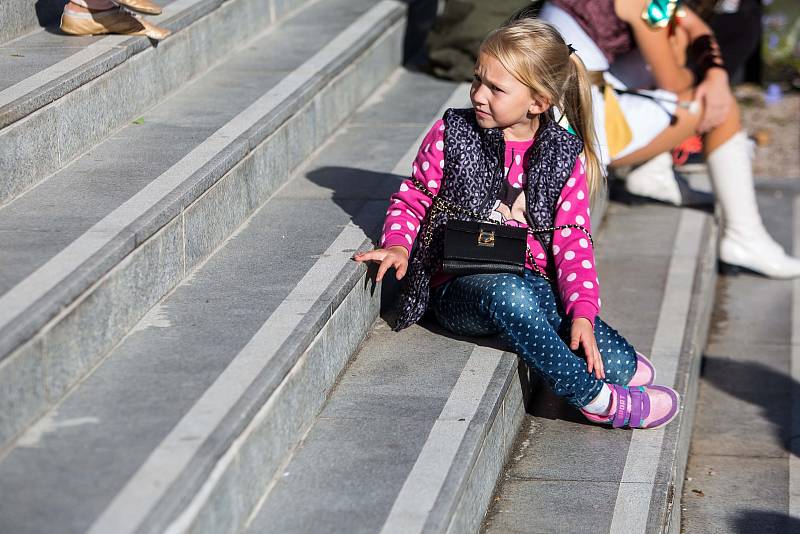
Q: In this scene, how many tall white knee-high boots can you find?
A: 2